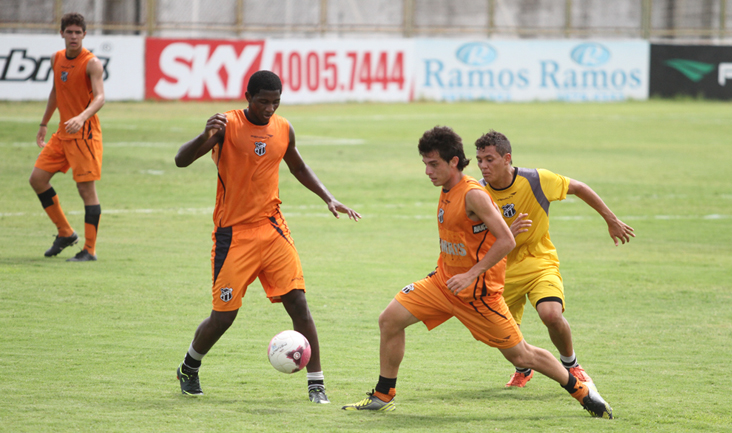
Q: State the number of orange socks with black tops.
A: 4